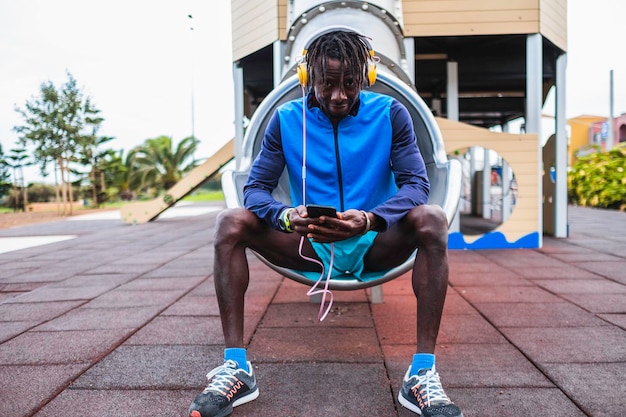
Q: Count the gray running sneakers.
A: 2